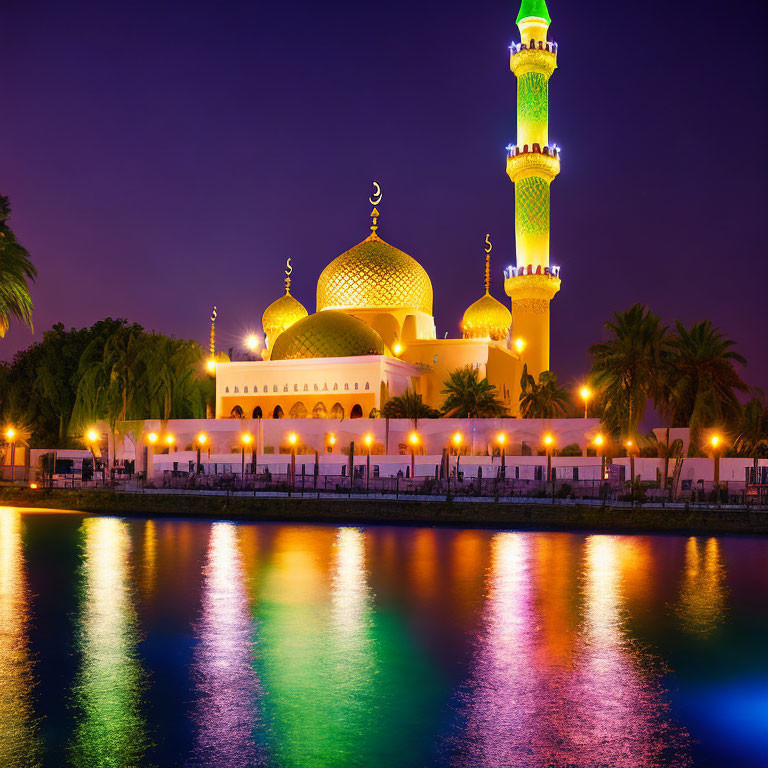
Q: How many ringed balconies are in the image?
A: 3